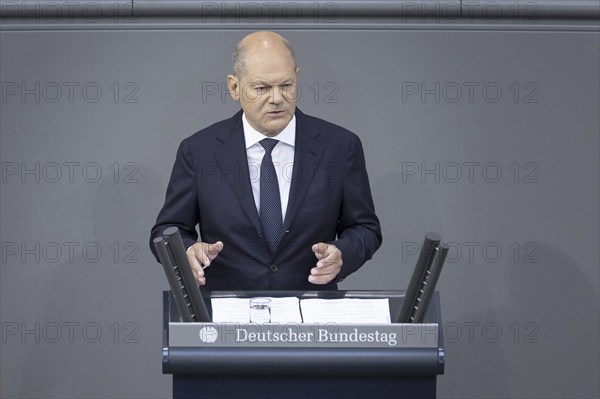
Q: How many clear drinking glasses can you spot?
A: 1